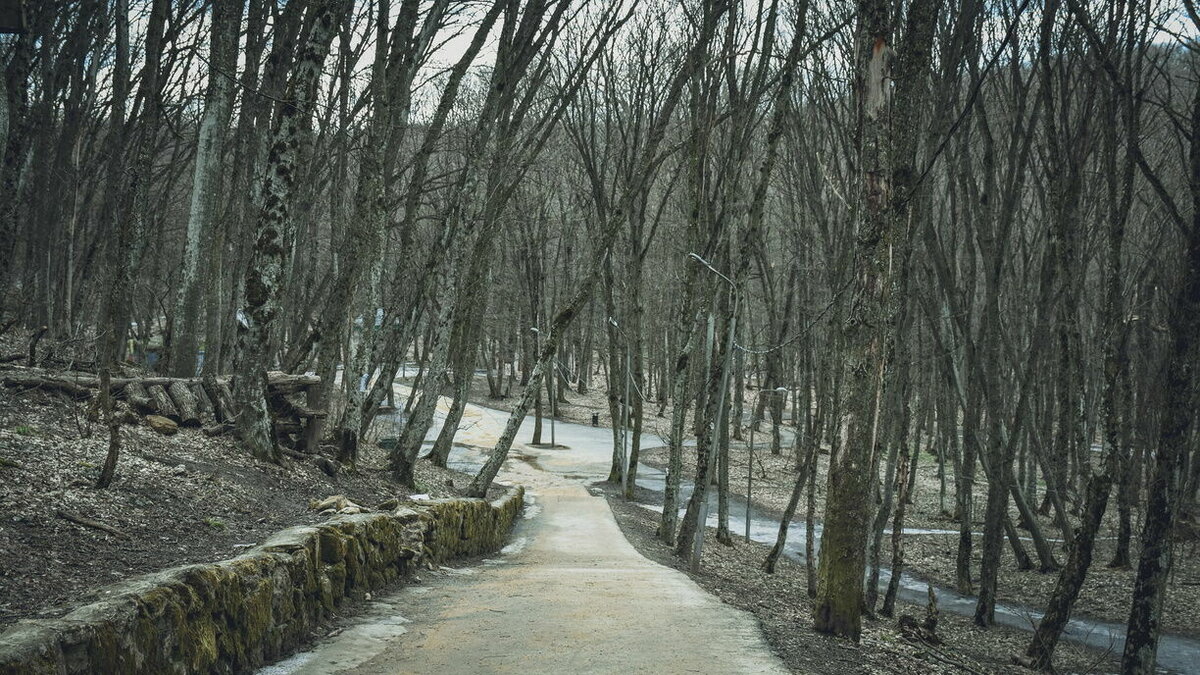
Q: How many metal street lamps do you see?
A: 4